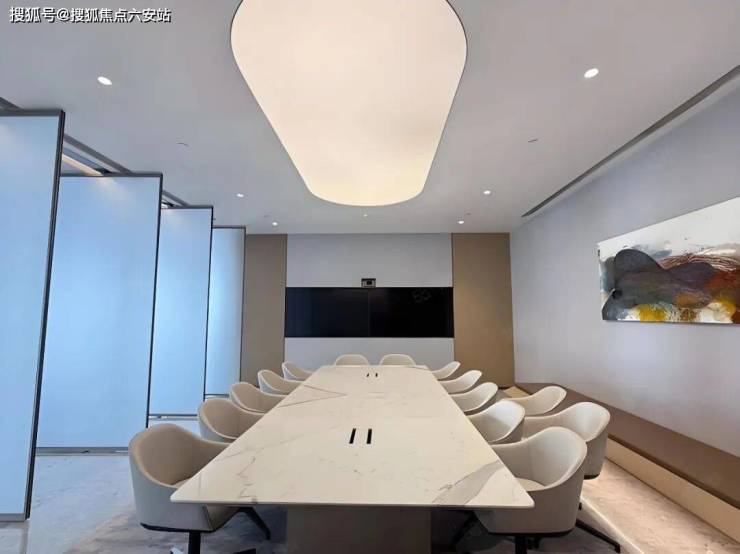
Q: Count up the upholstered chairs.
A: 14